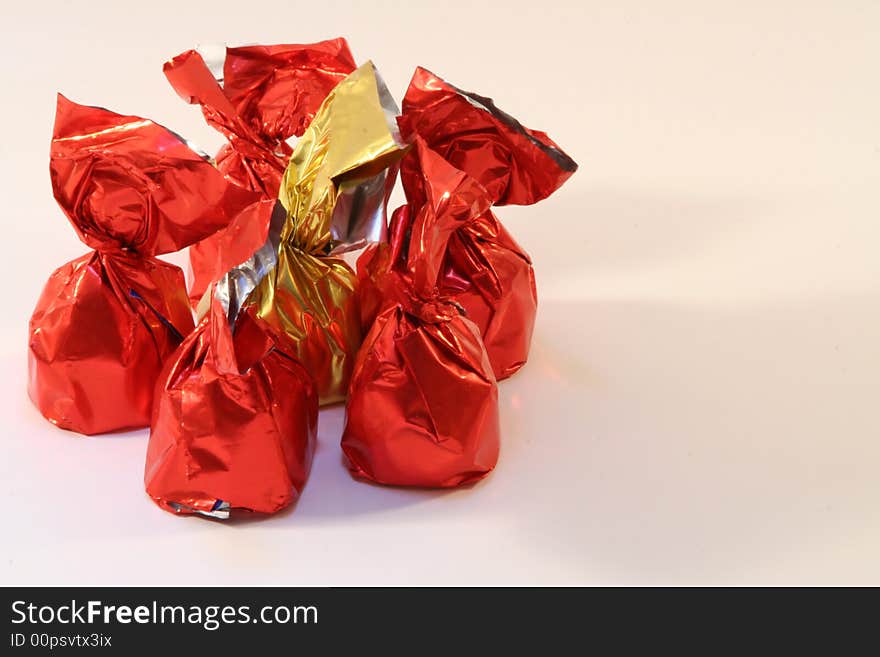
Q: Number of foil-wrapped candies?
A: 6